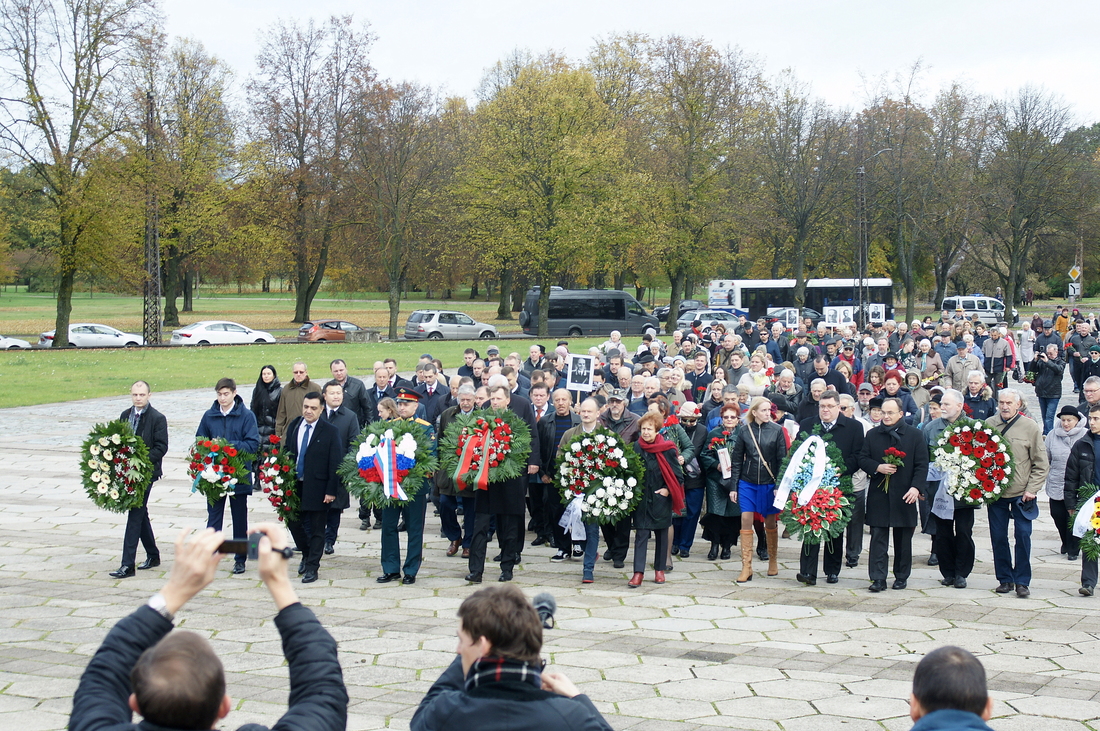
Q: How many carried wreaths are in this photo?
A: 9